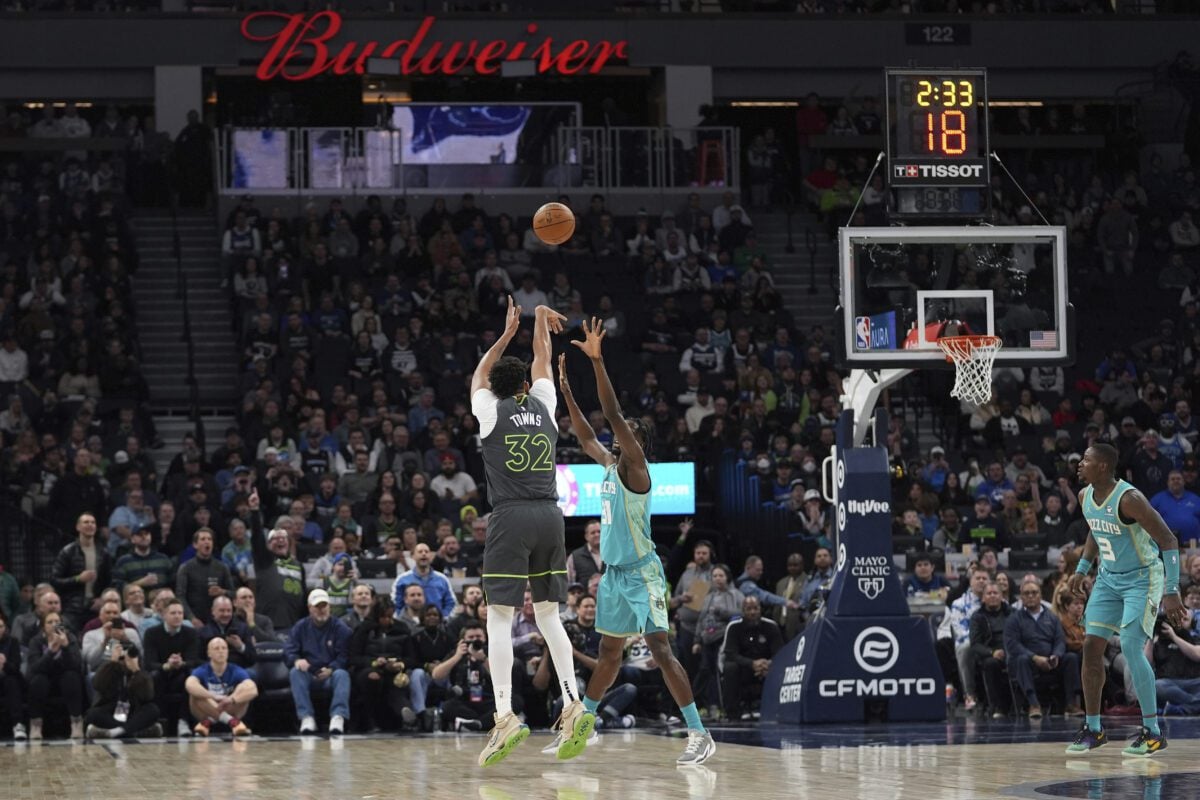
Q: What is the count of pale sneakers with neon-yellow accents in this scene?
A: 2